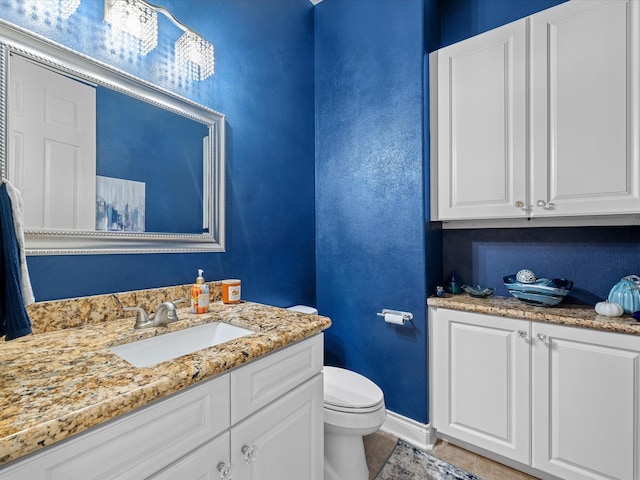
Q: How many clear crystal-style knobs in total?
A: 6